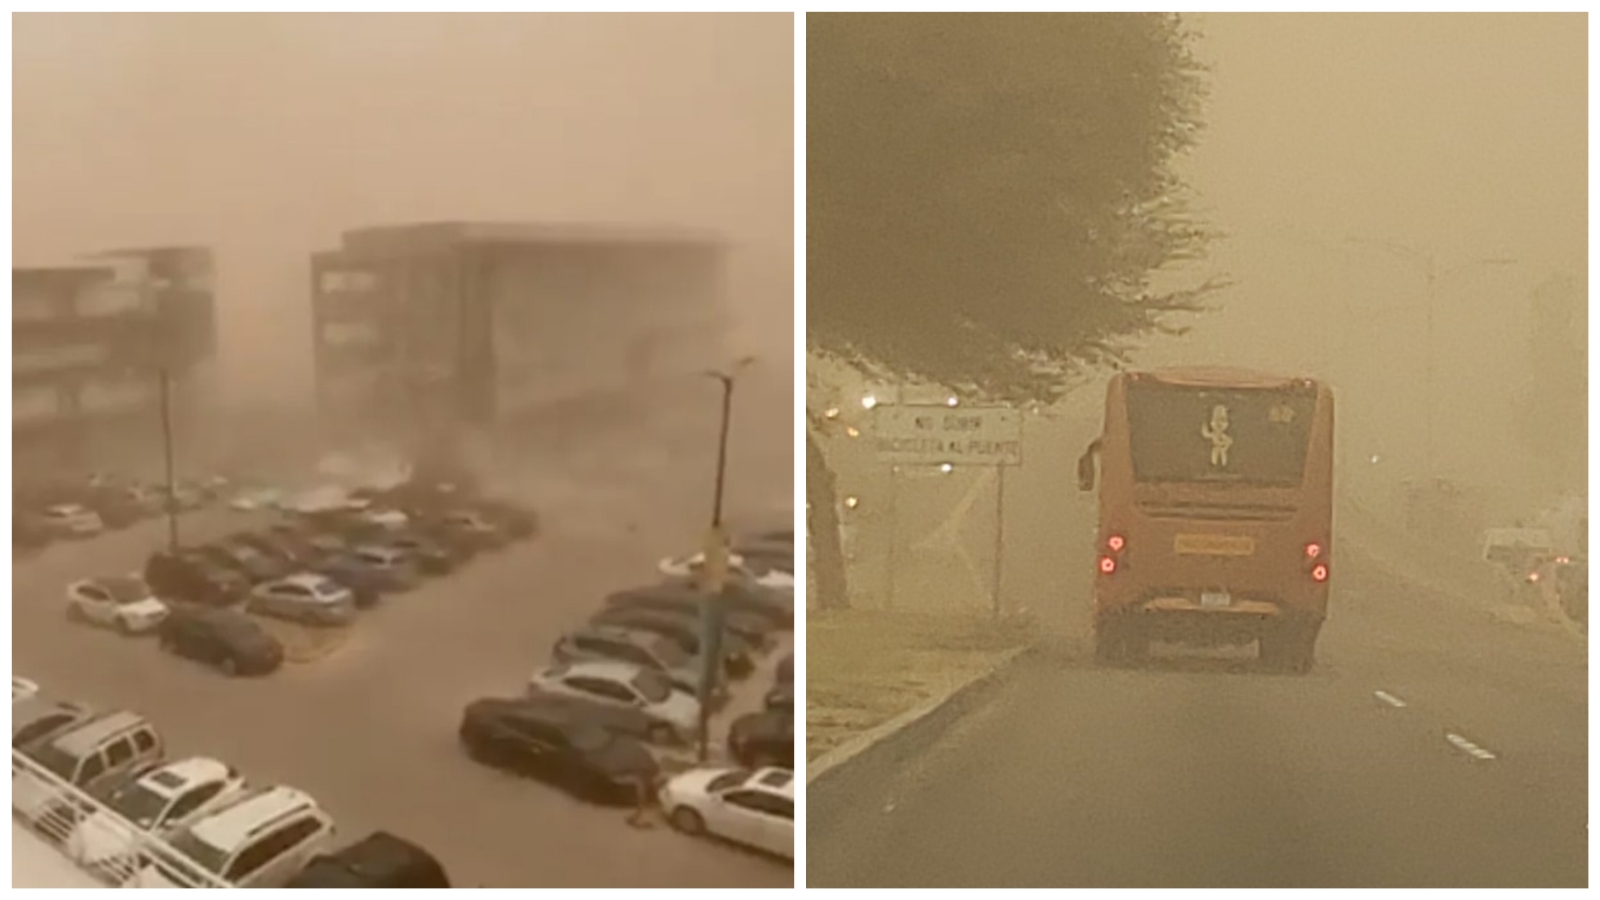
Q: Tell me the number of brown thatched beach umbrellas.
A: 0